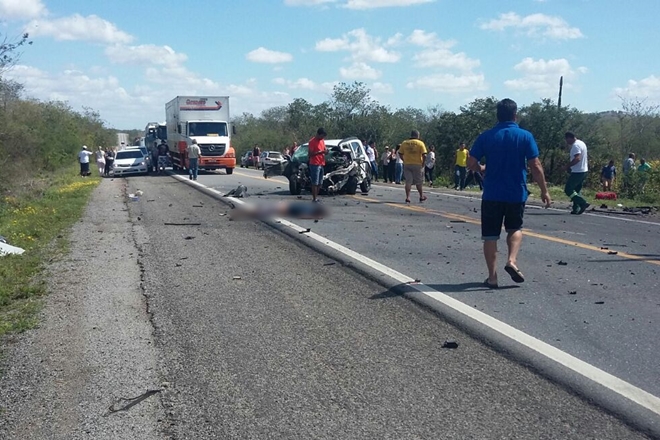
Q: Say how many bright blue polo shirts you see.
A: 1